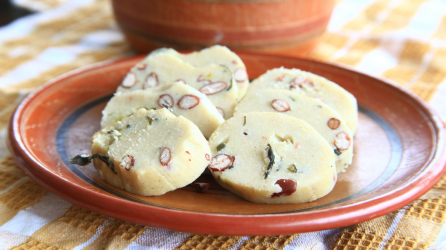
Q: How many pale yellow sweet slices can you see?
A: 7